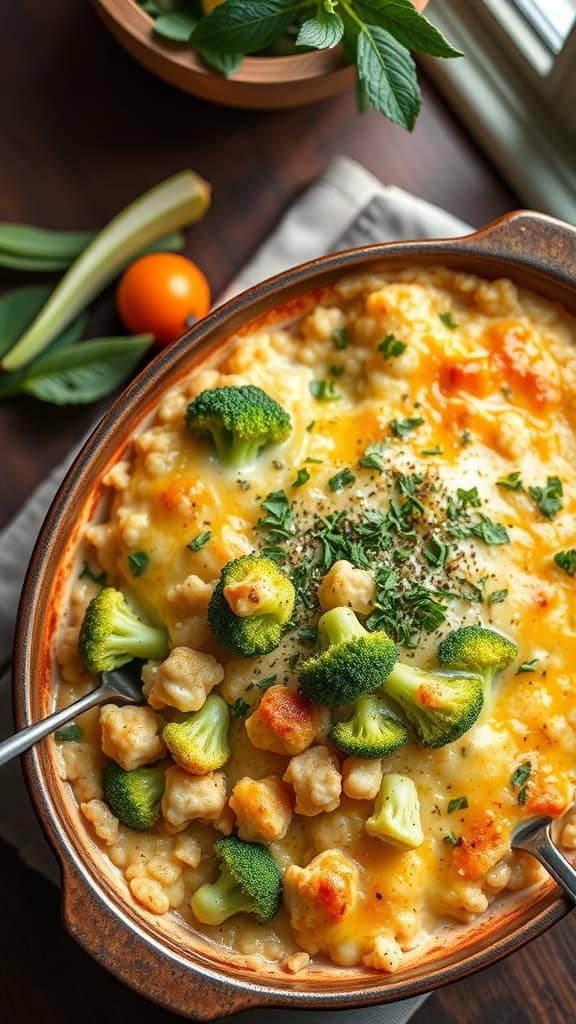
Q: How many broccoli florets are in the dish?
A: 11